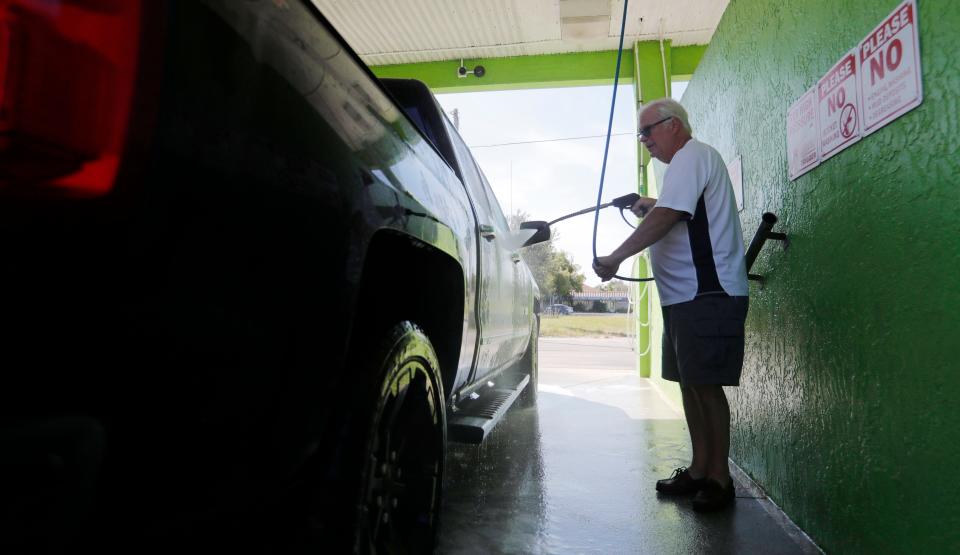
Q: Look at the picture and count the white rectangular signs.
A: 4